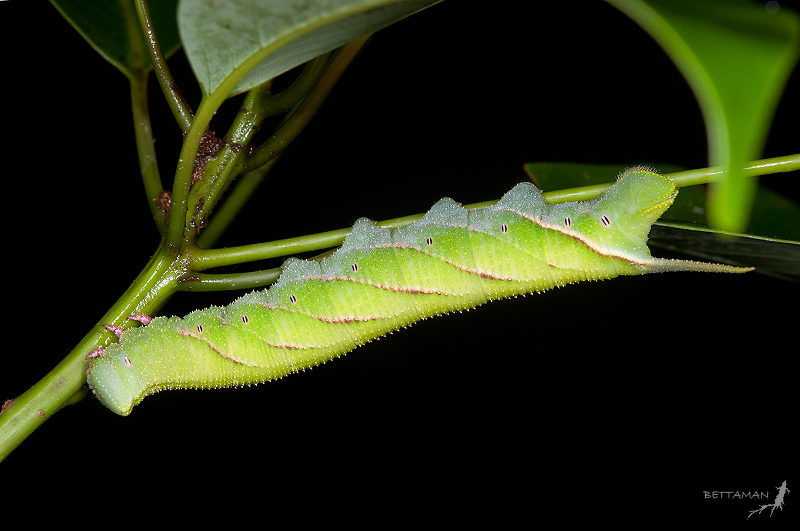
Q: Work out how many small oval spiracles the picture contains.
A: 9